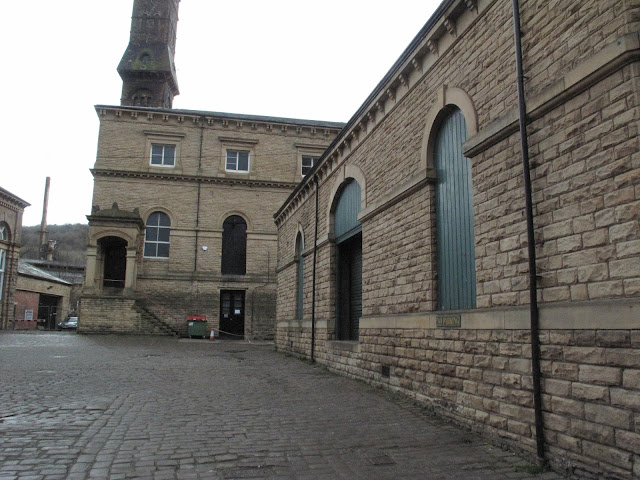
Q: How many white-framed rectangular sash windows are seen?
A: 3